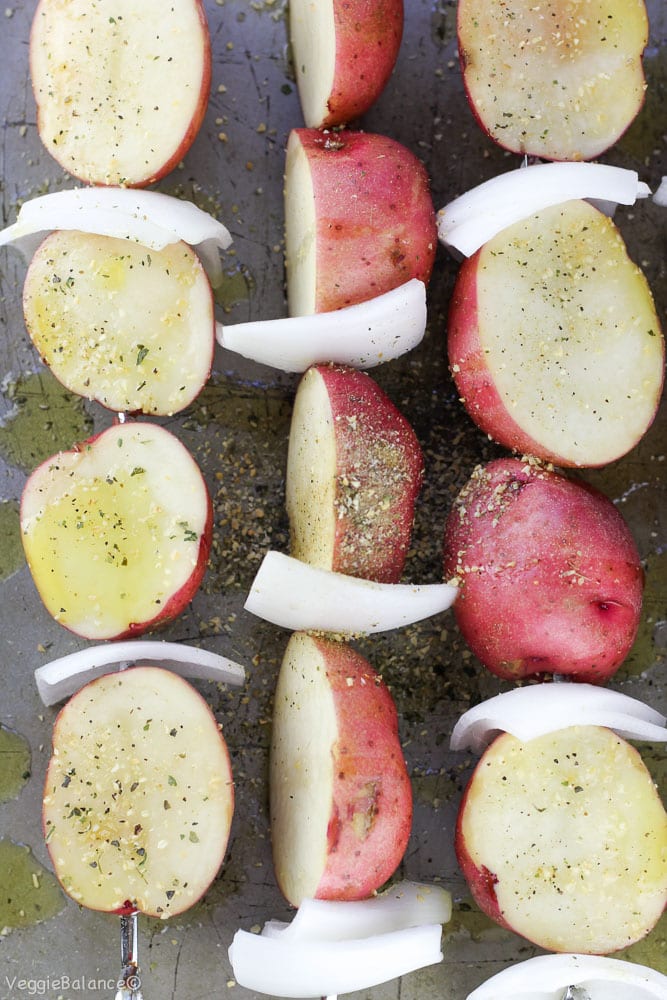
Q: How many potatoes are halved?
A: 11